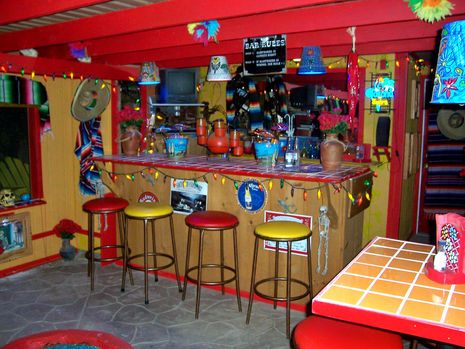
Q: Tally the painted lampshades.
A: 4